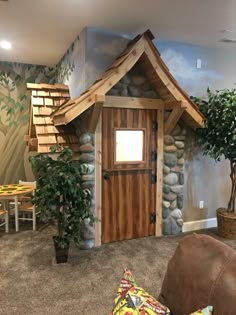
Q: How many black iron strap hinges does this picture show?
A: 4